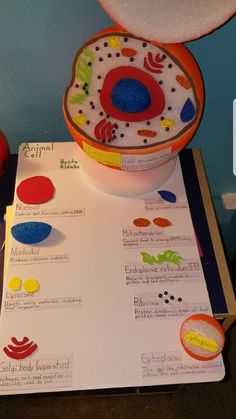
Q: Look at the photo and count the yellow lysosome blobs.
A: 5